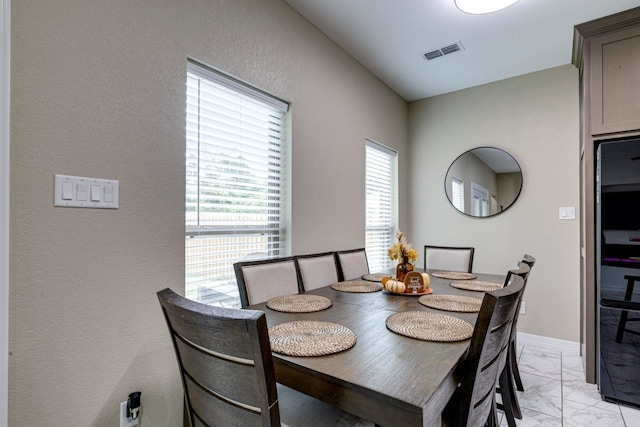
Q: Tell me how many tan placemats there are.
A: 8